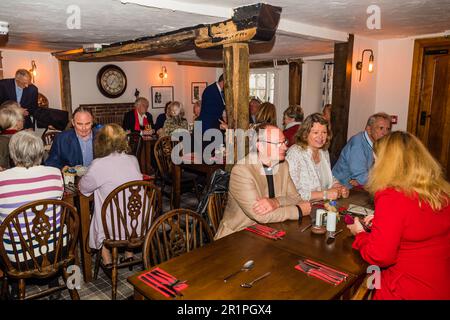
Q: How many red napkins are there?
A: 3